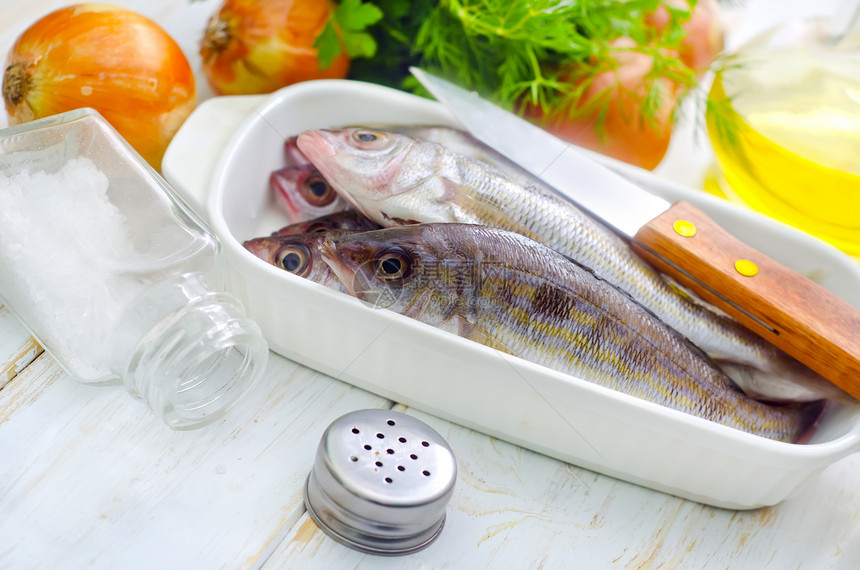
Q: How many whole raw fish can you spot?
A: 6